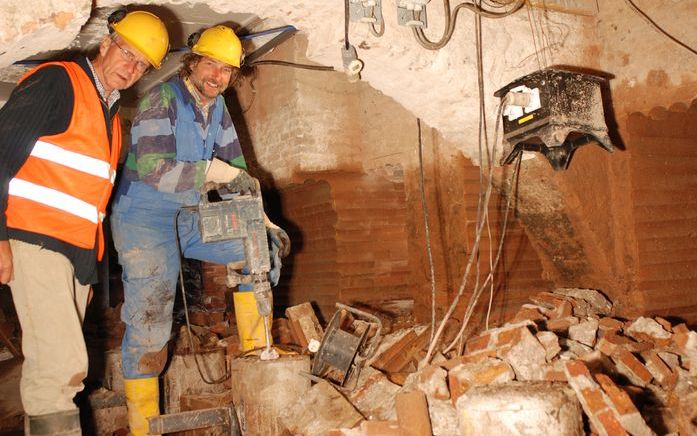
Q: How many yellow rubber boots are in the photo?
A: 2